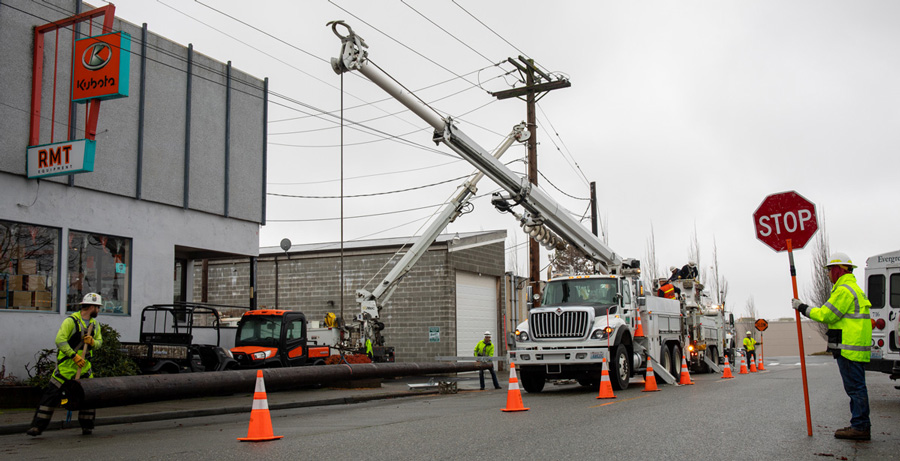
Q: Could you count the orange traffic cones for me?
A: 10